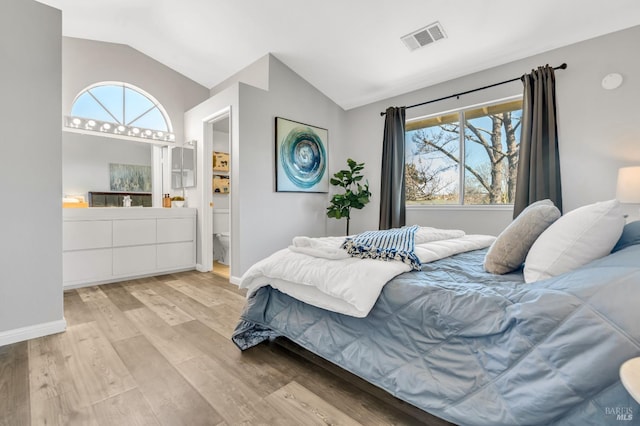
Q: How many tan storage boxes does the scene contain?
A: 2